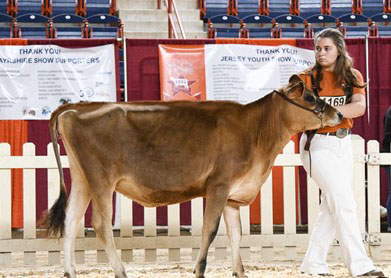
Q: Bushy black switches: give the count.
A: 1